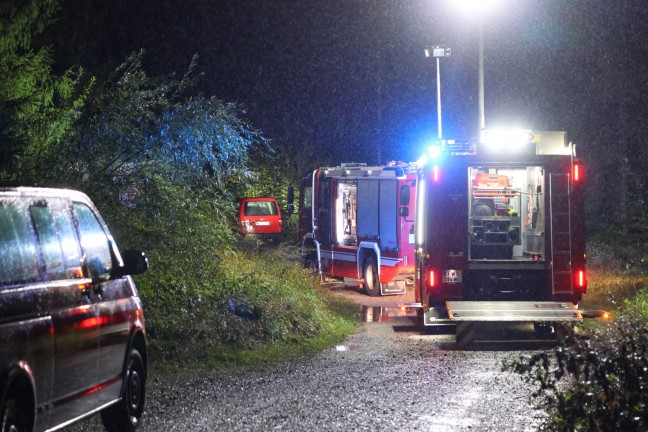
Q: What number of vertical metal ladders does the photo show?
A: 1